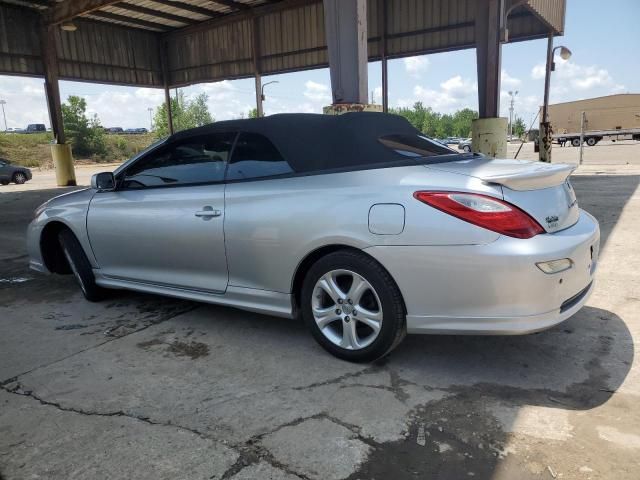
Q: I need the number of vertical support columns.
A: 7